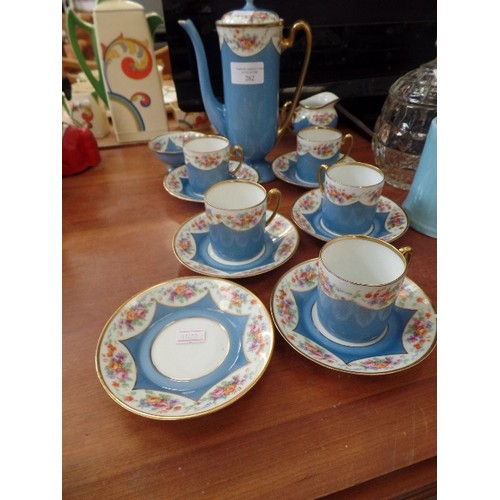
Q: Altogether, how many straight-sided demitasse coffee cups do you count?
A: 5